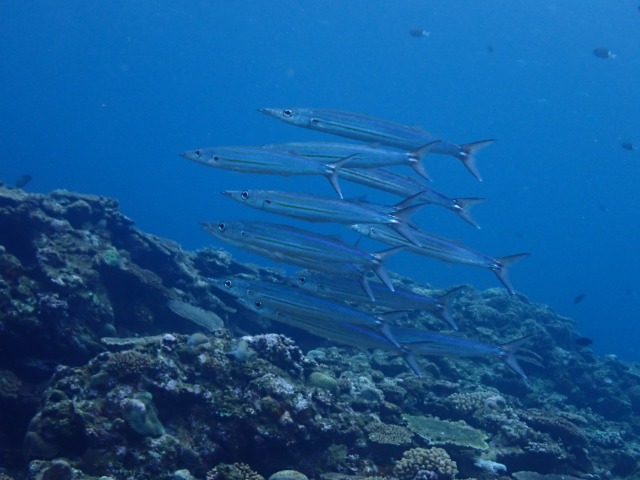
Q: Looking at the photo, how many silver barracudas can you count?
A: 13